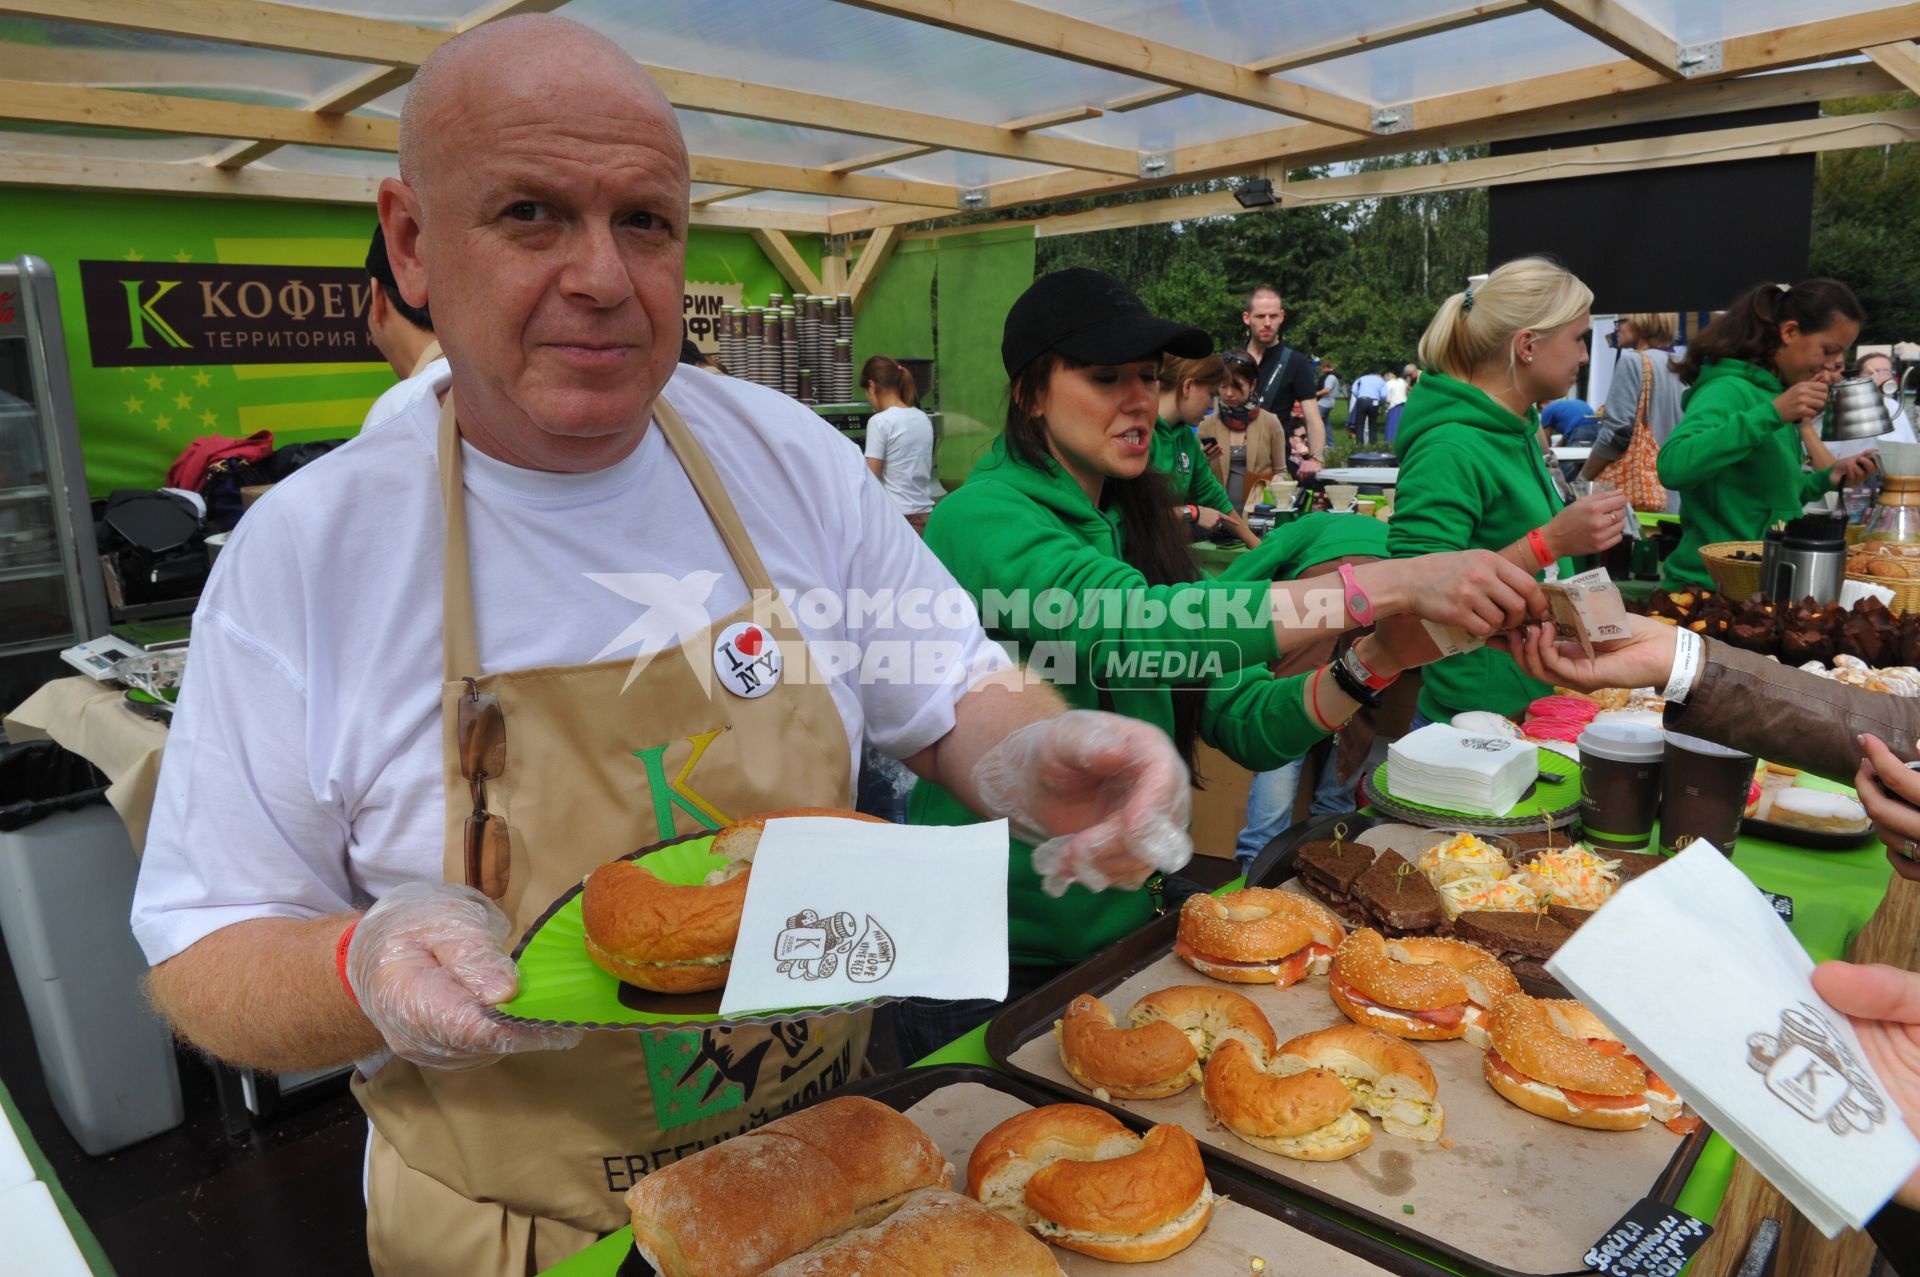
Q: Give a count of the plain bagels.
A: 4